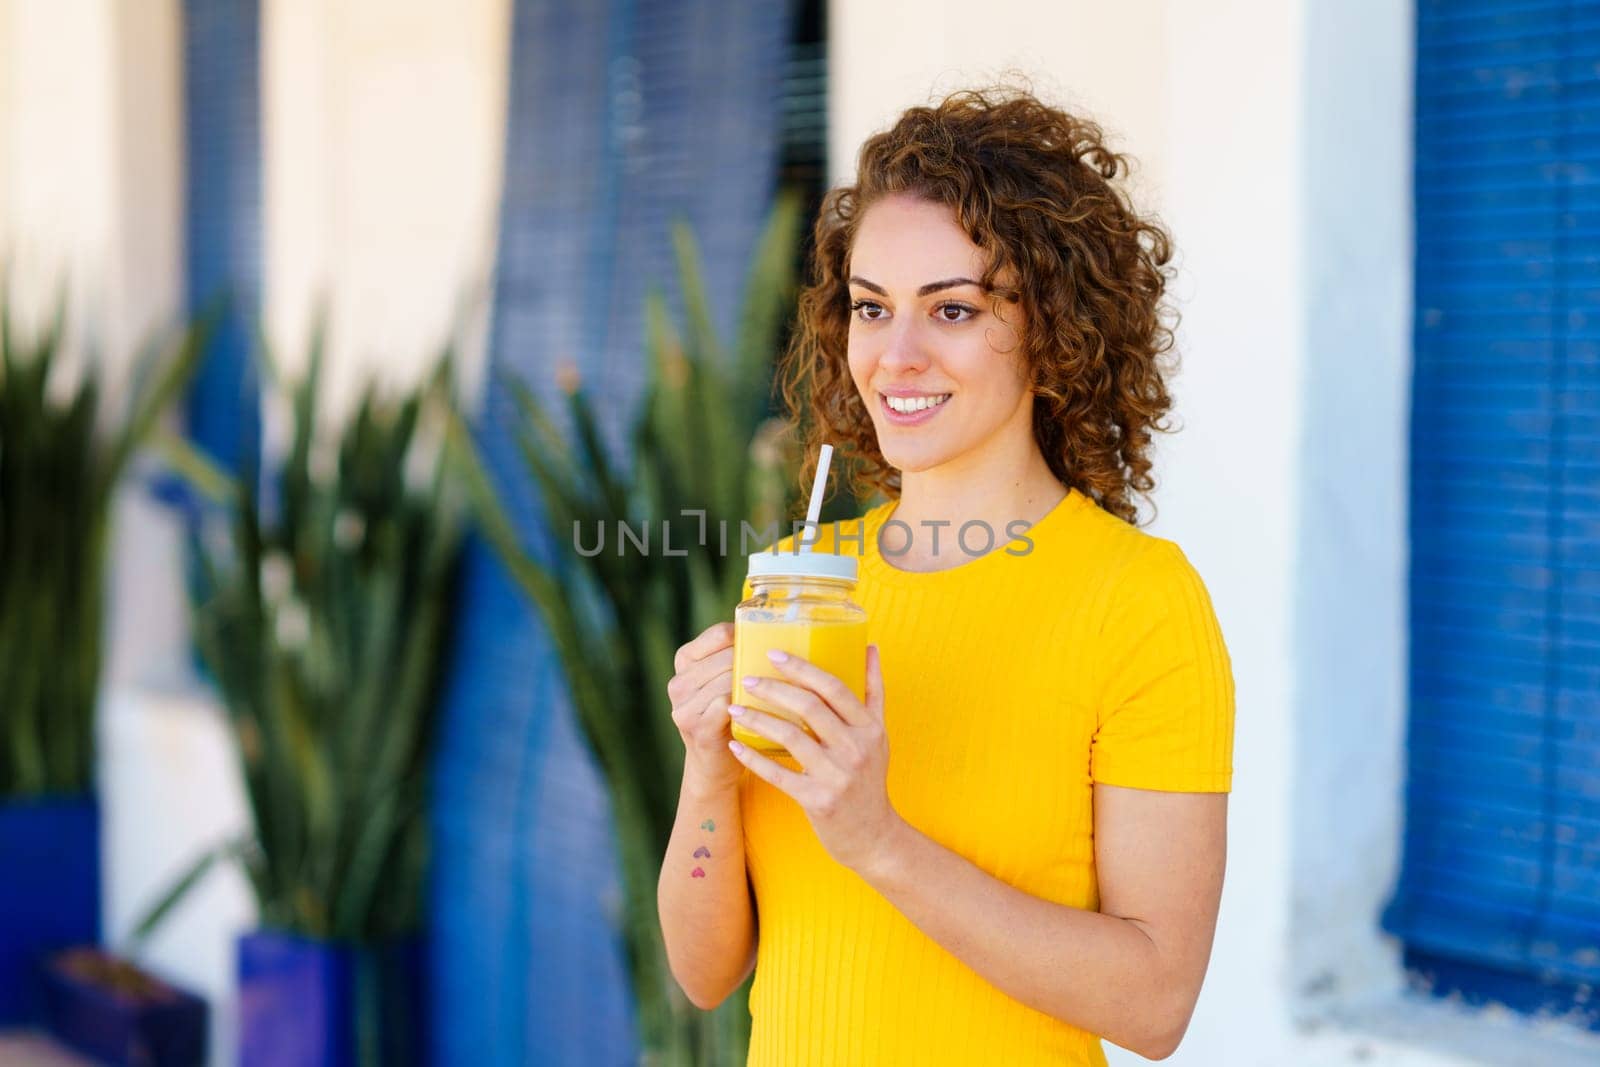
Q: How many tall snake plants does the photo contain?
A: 3